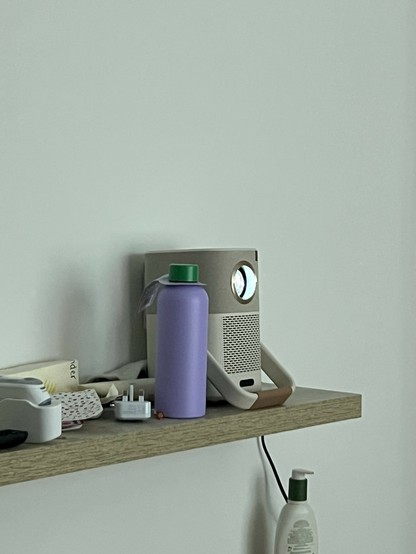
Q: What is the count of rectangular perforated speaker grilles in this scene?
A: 1